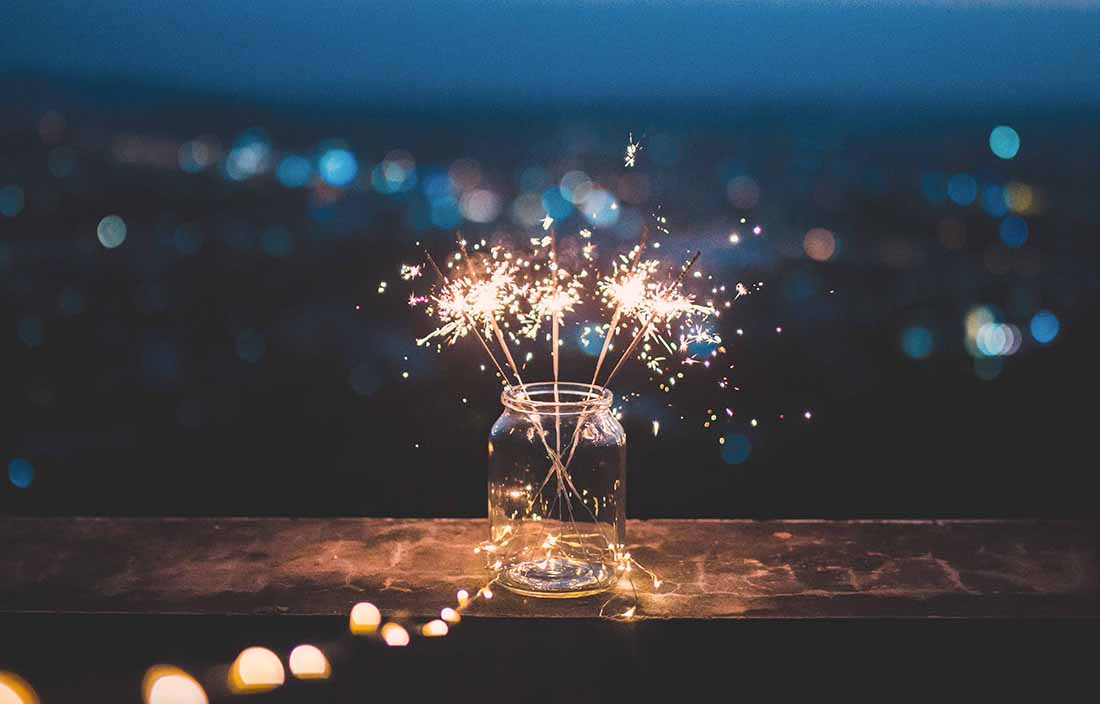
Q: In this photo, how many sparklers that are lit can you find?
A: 5